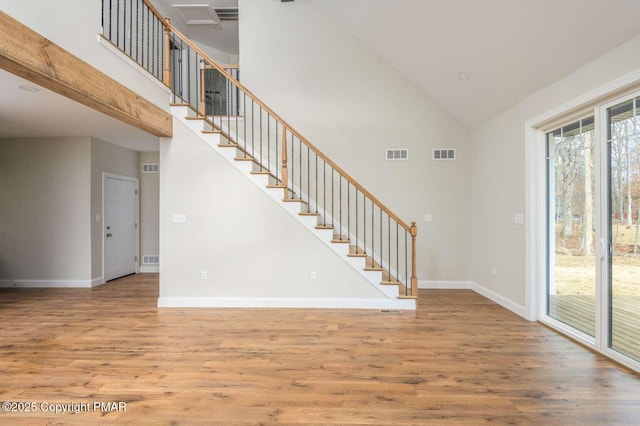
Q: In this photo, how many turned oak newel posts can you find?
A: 4